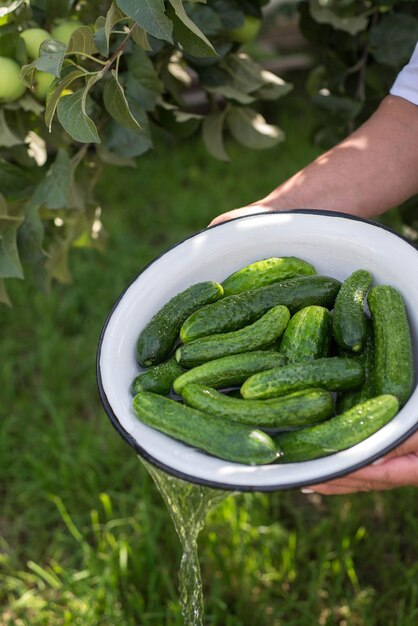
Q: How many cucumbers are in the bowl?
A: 14